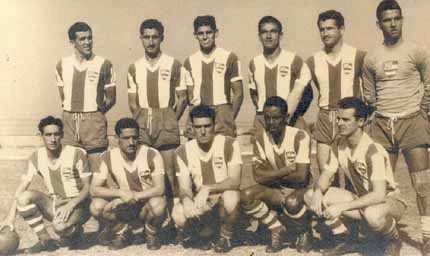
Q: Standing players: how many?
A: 6